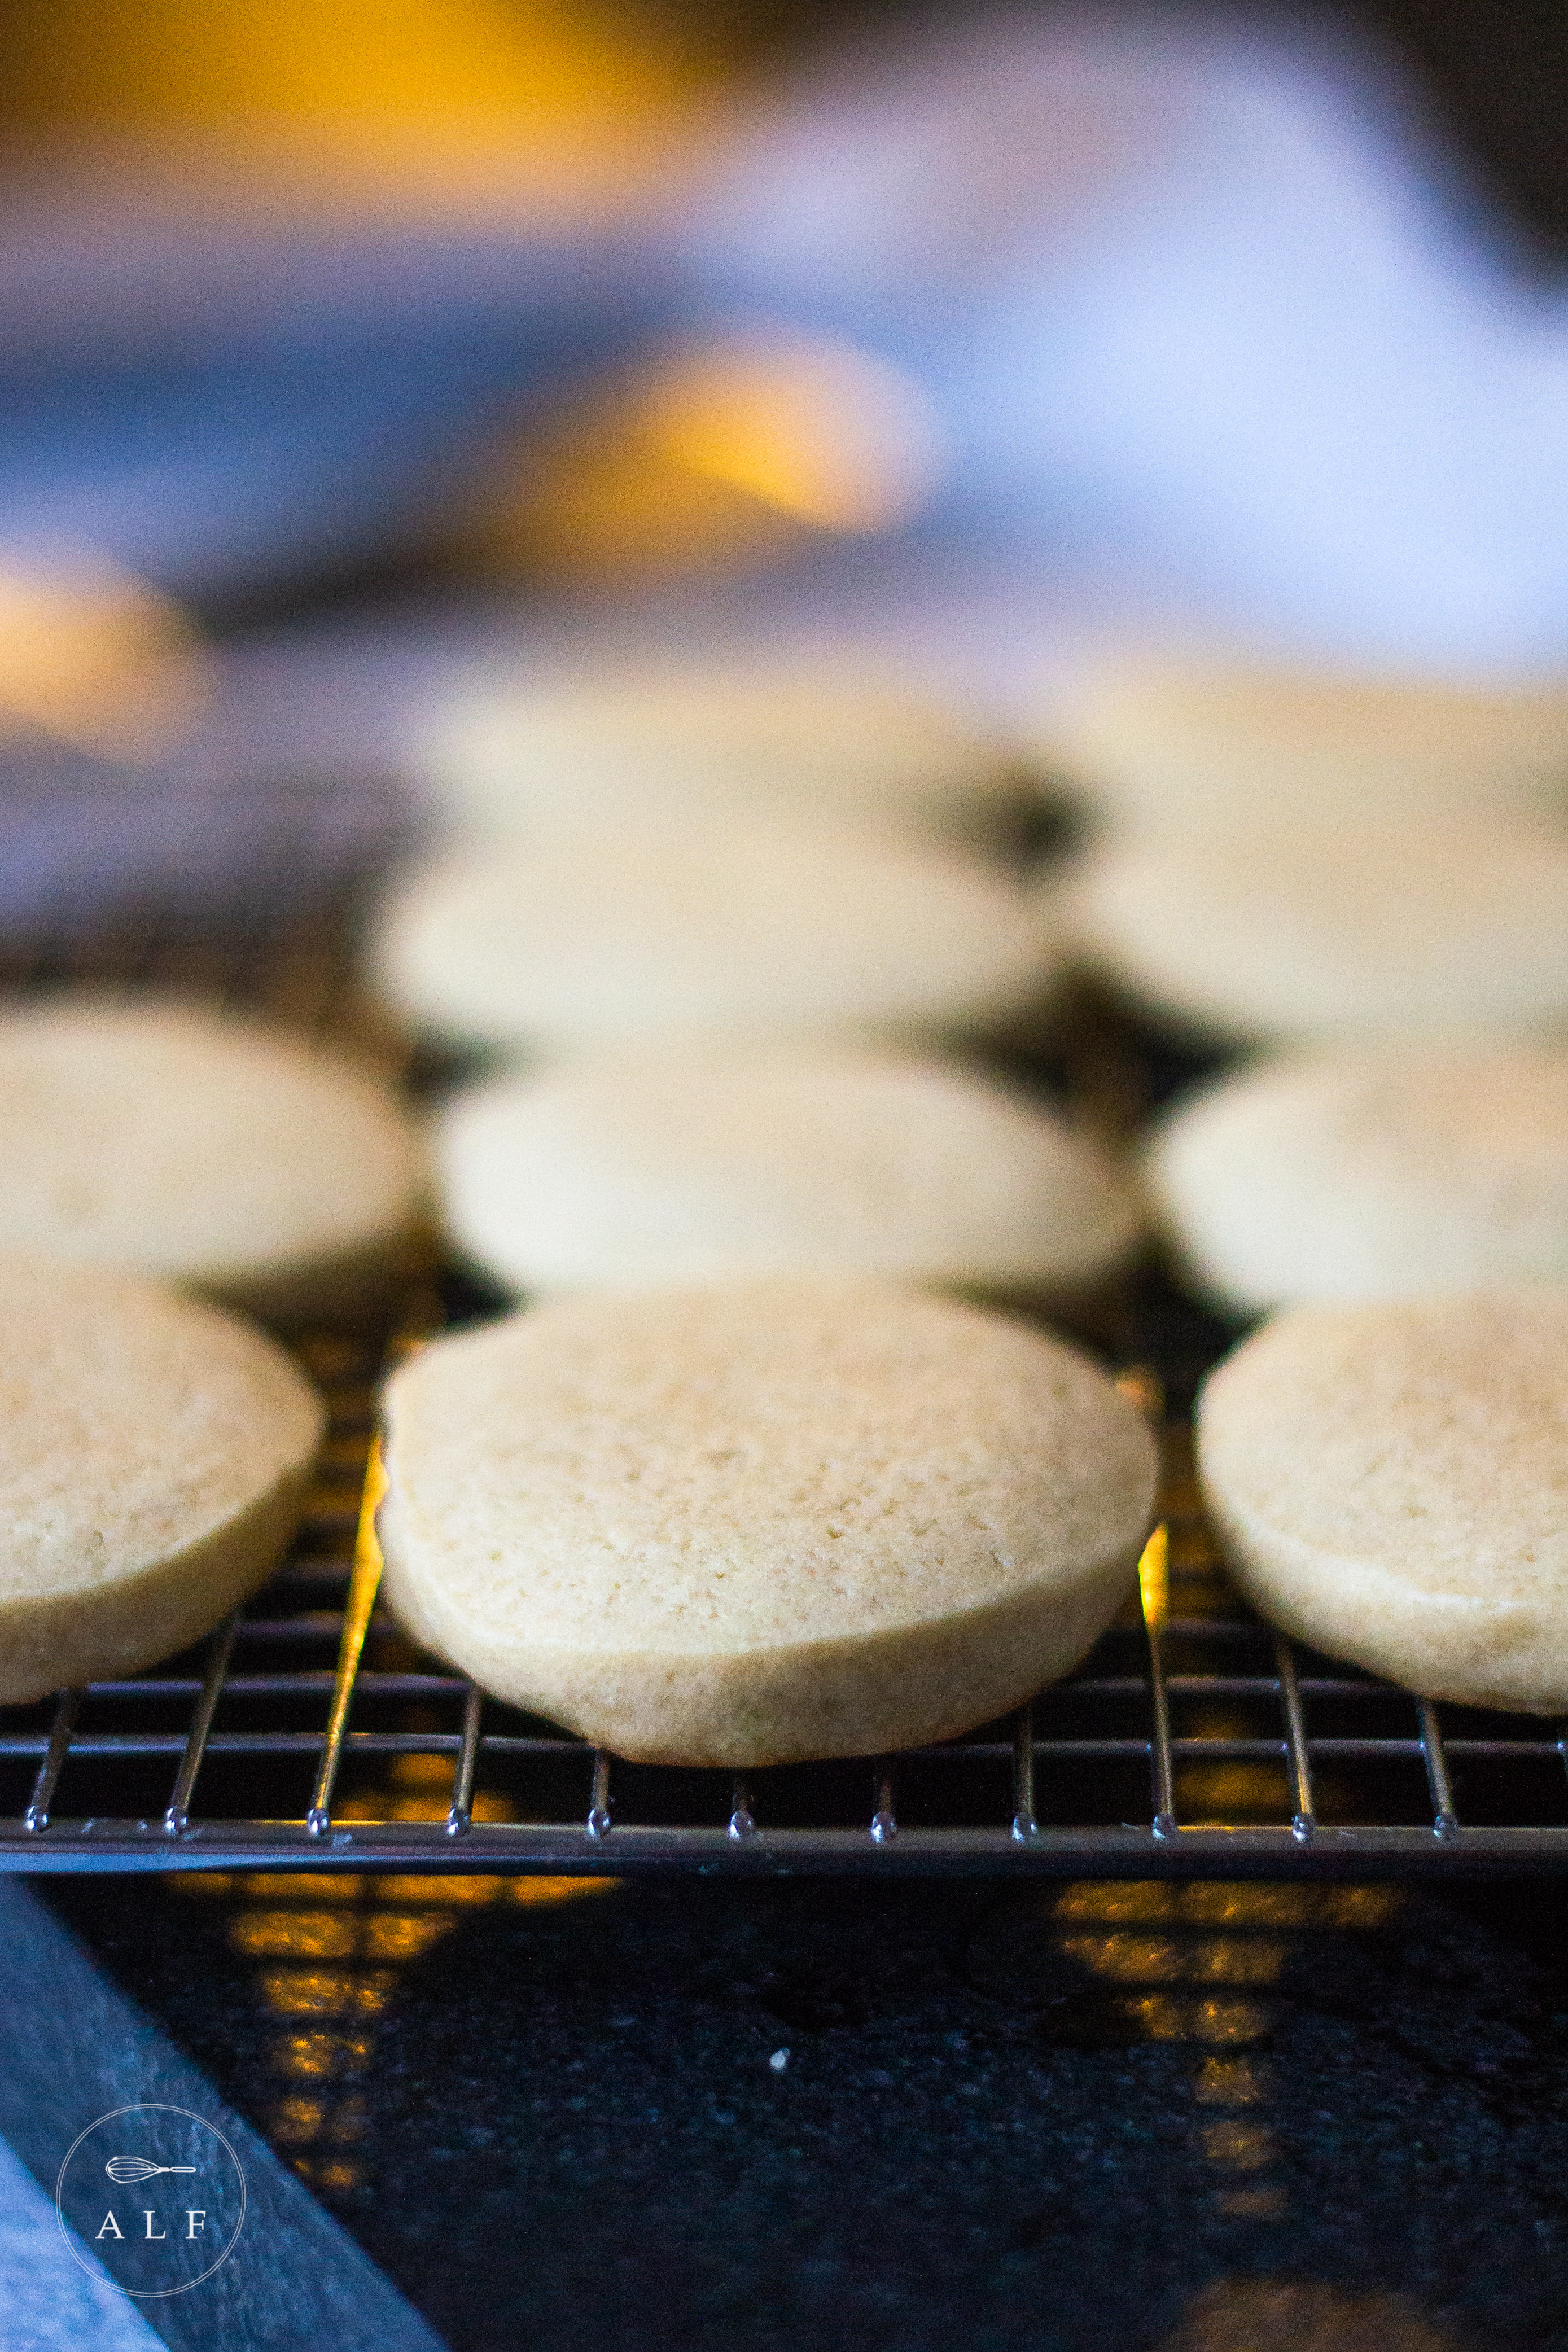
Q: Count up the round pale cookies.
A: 10